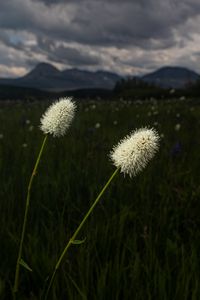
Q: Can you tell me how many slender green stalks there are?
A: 2